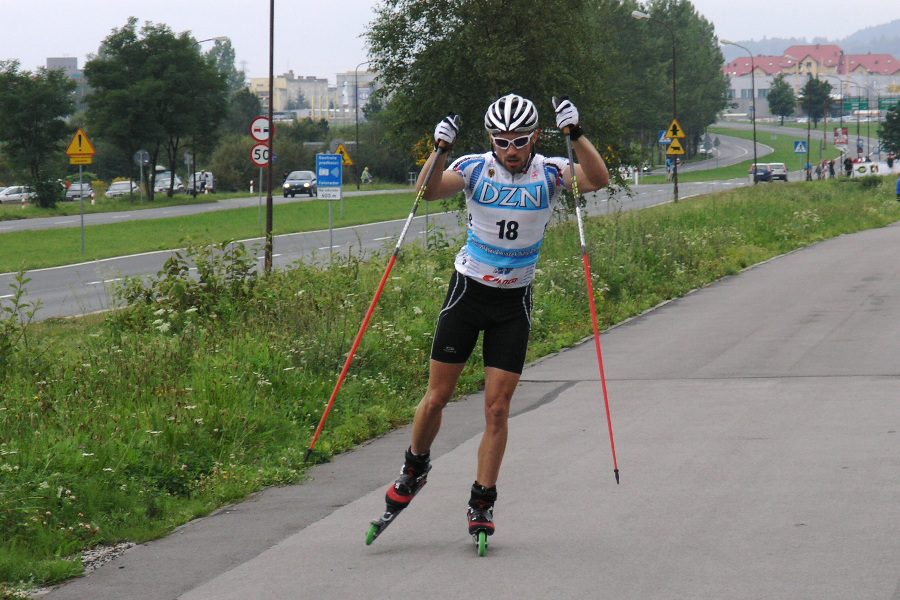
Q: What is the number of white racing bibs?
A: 1